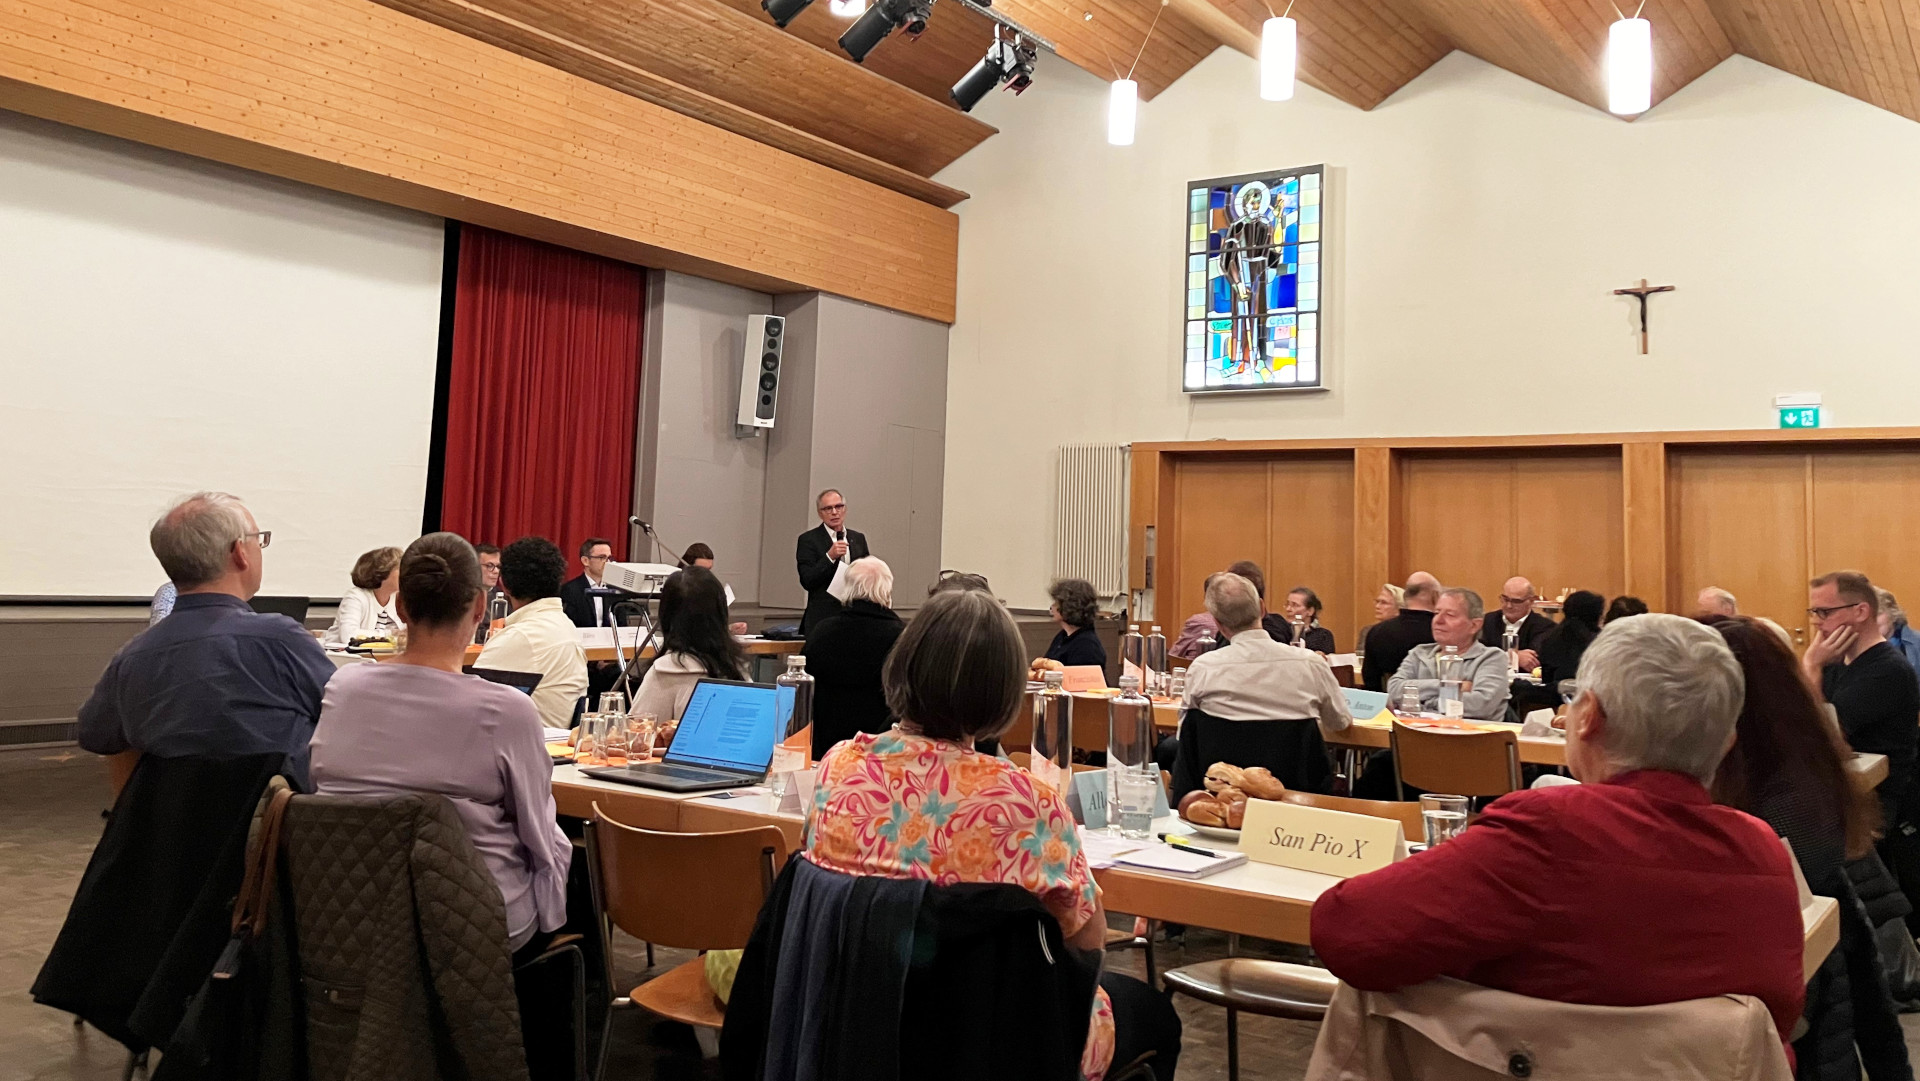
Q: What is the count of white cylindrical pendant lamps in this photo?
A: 3